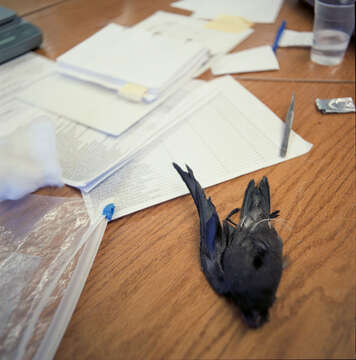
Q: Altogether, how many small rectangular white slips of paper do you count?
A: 2